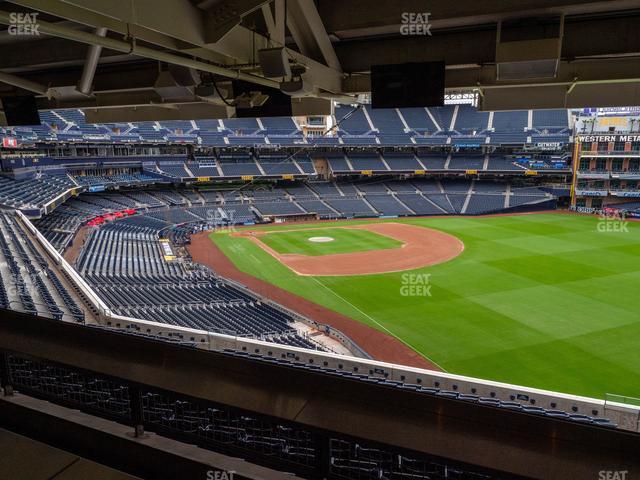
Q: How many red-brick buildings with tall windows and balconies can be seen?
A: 1